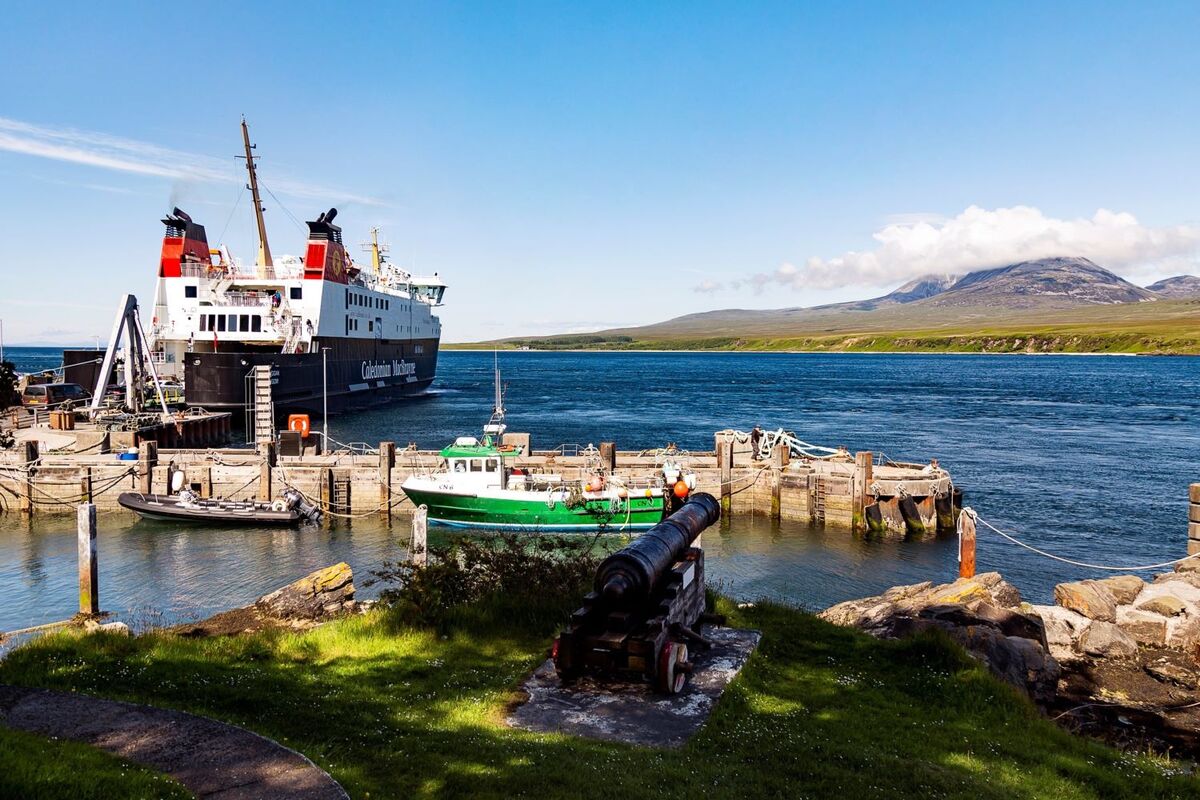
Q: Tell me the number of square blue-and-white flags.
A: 0